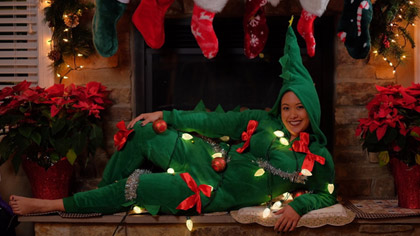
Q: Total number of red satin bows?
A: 4